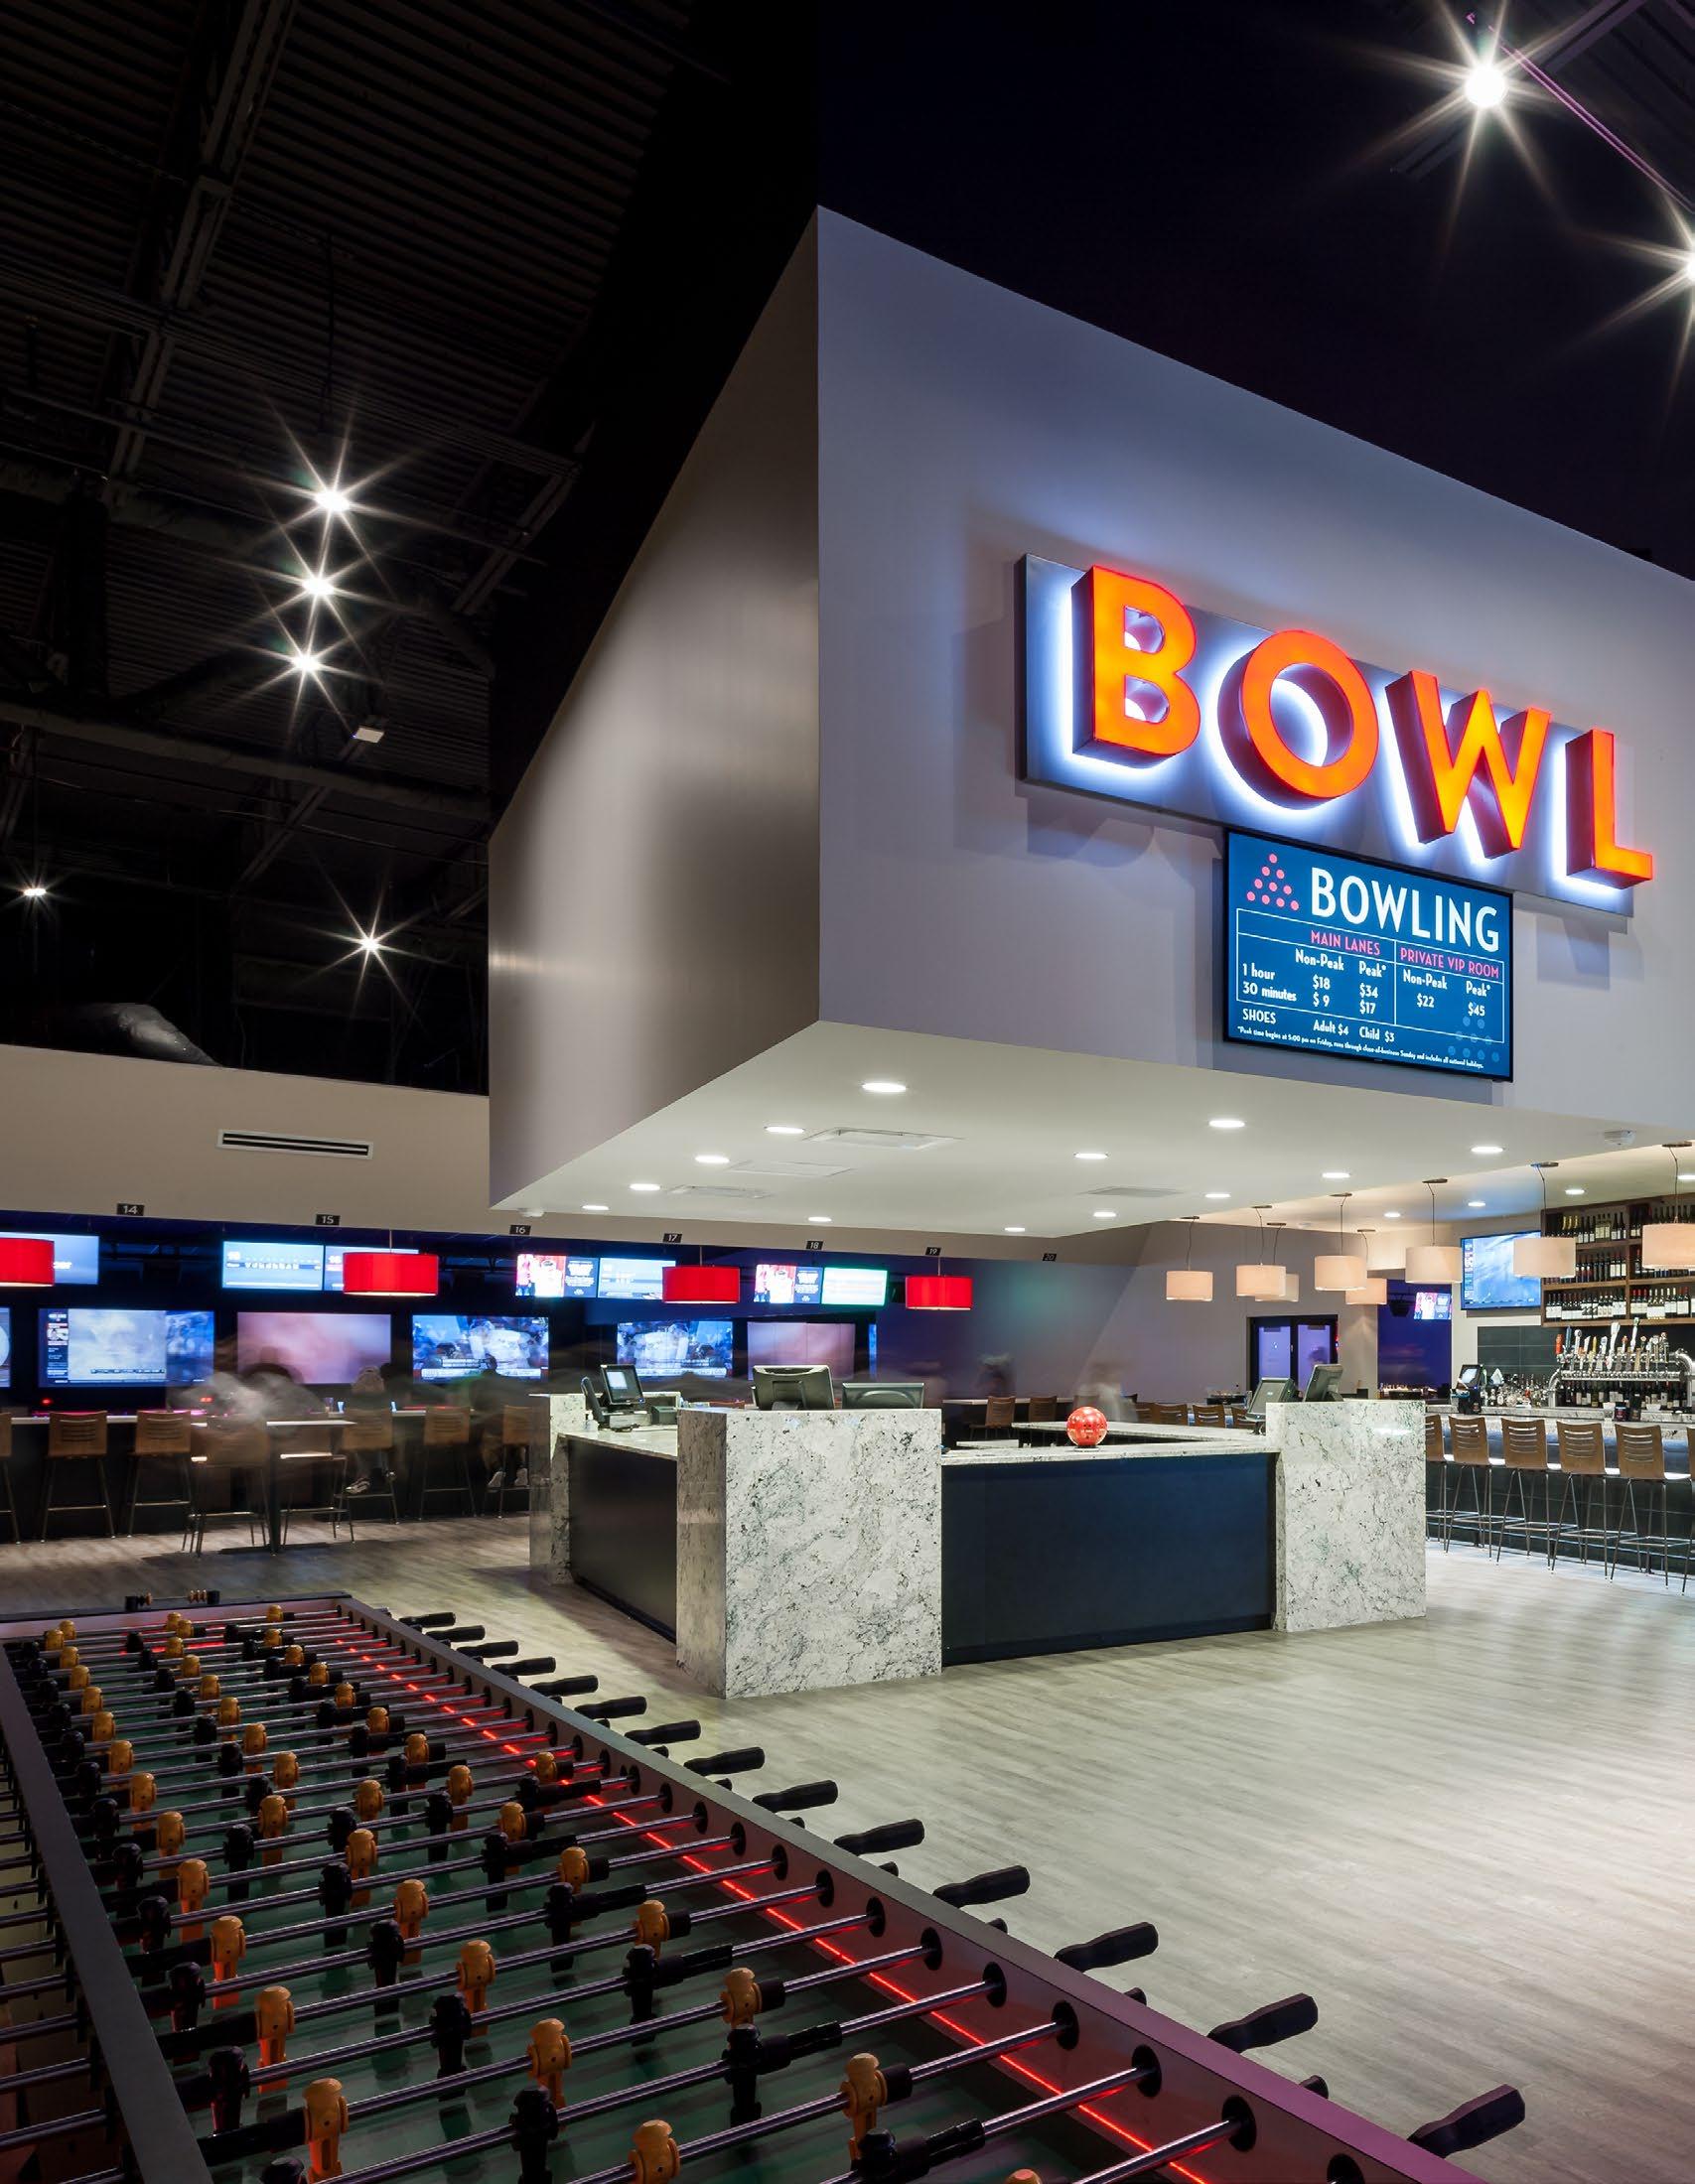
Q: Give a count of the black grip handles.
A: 14